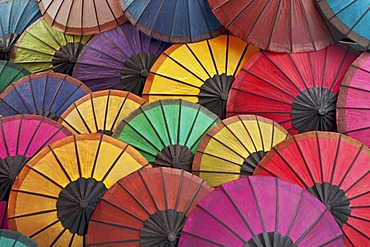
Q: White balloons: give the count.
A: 0